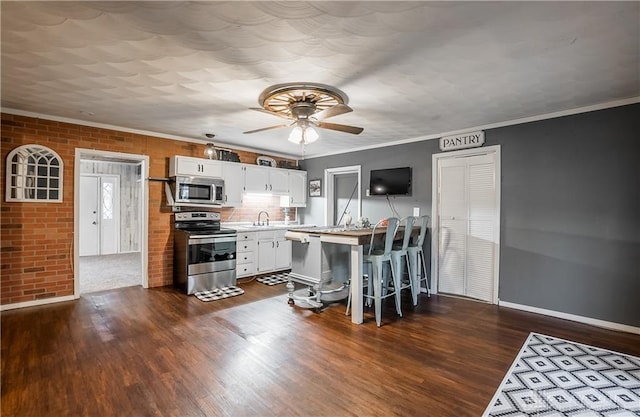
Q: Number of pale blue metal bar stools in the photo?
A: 3